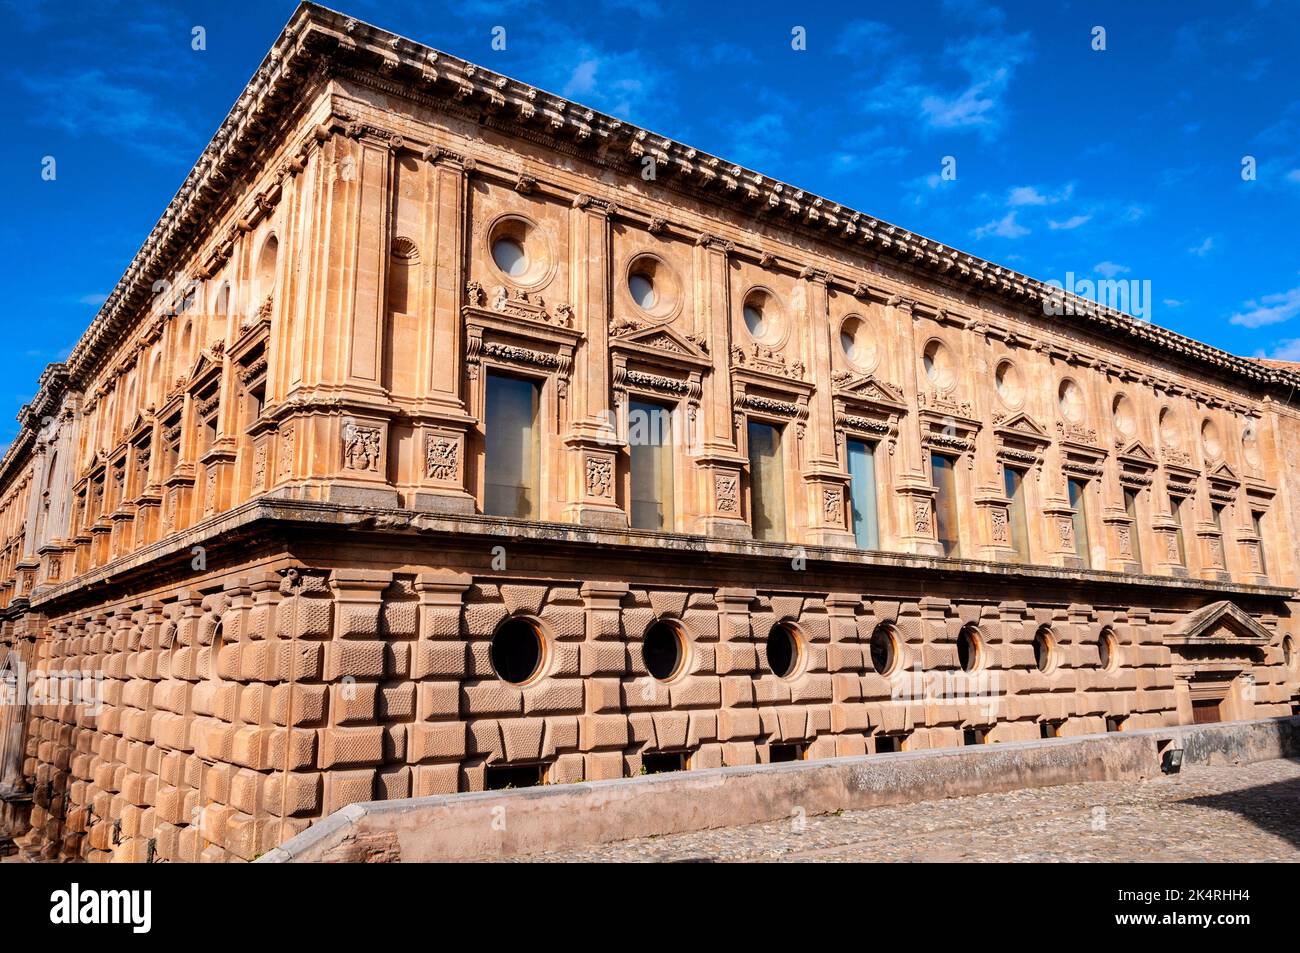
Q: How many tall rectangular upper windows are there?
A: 11